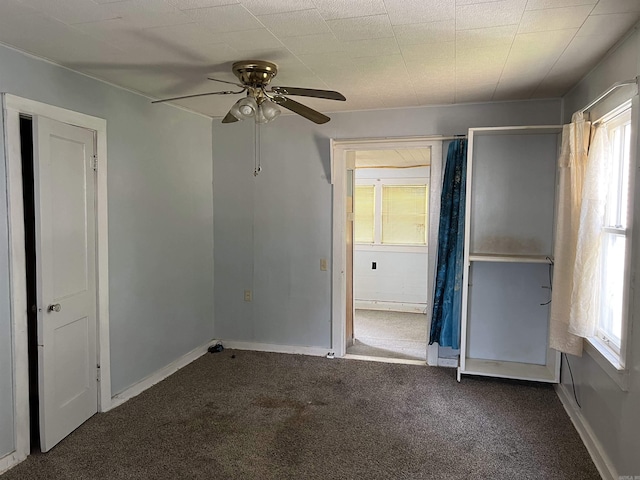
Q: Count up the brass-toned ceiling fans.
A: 1